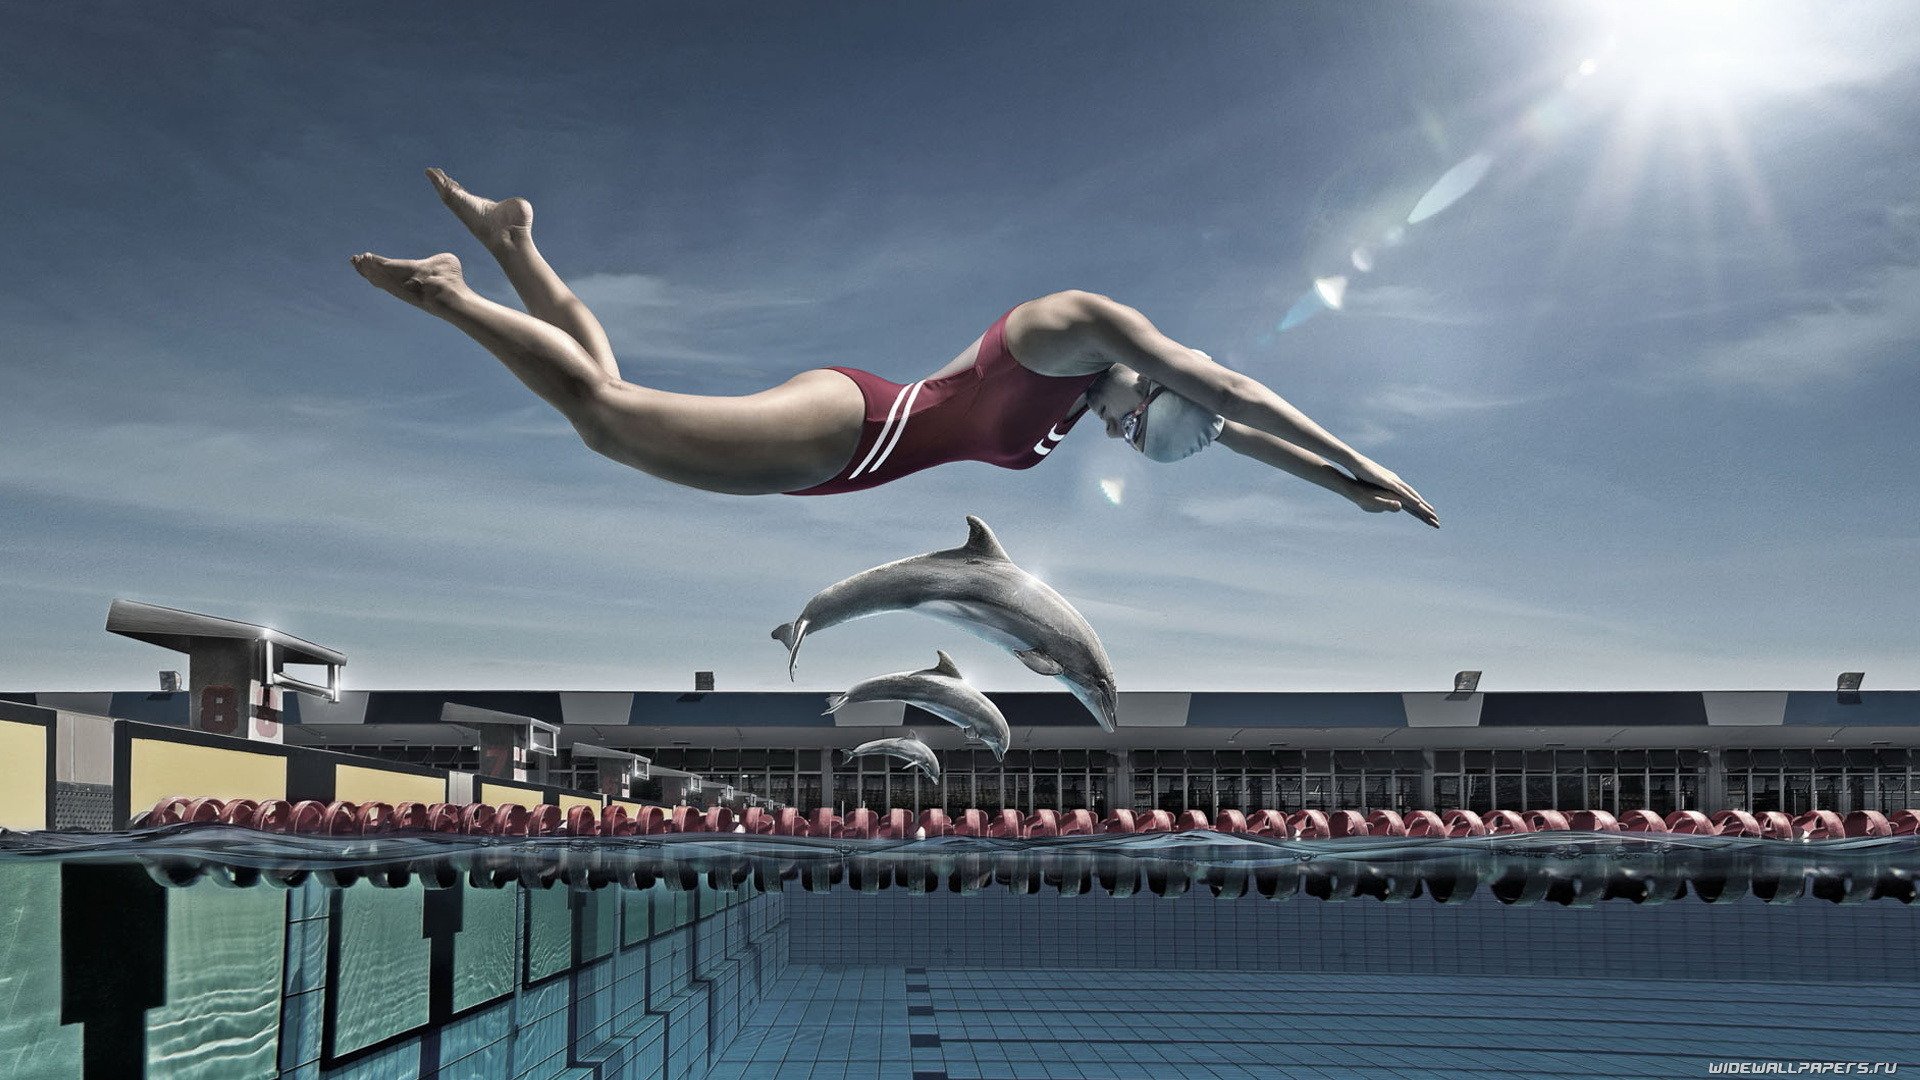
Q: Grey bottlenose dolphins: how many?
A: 3